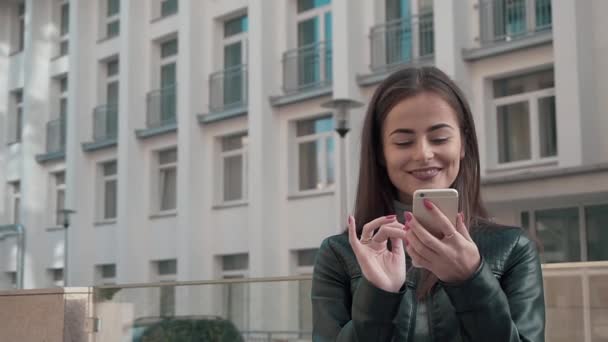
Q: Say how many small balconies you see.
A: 7